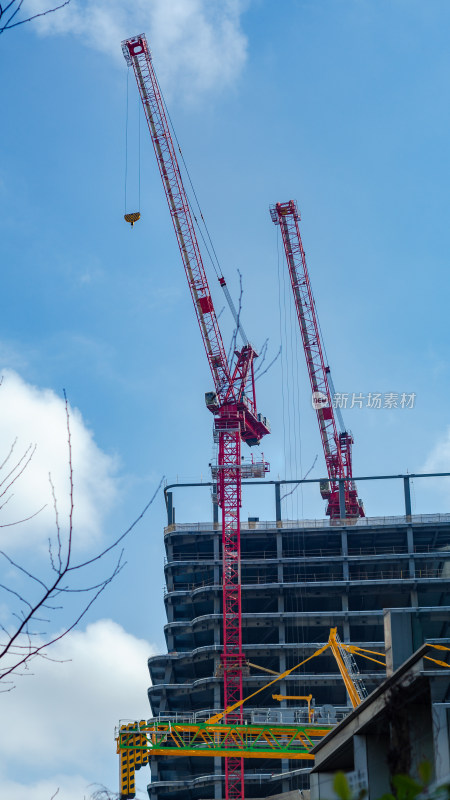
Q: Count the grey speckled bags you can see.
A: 0